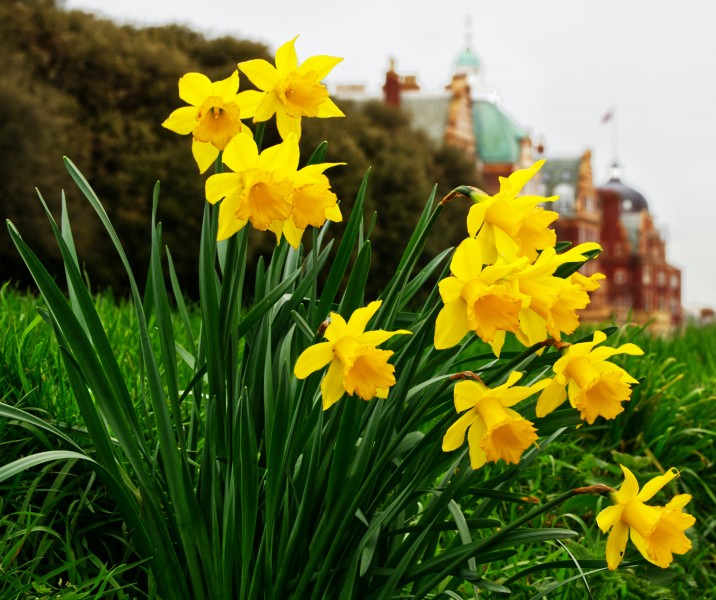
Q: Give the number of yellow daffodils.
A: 11